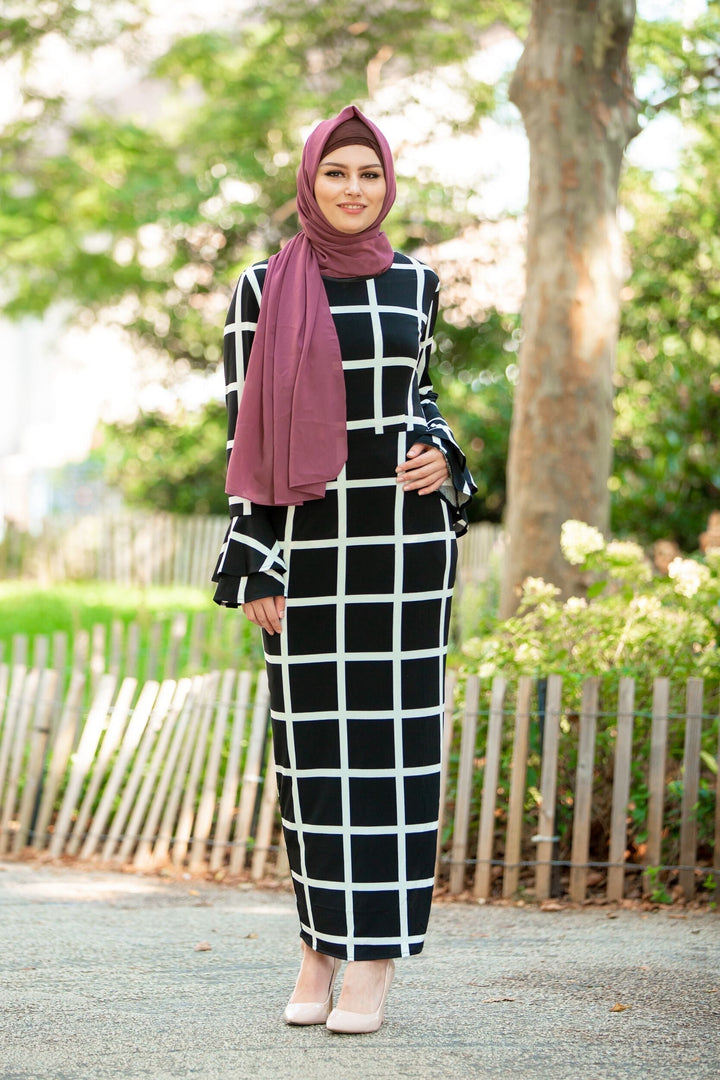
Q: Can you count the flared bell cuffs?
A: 2